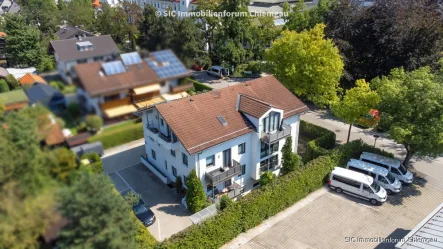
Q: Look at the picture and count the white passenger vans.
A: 3